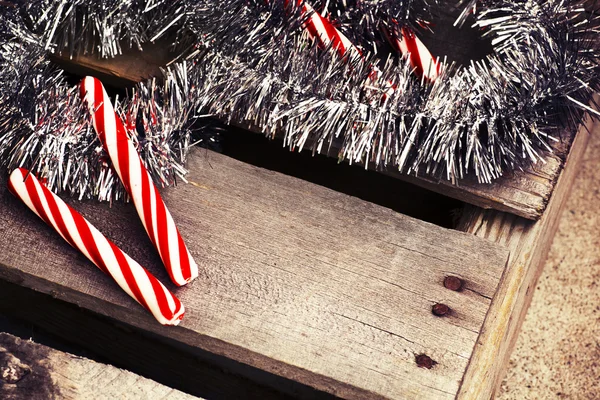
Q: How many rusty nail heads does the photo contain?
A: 3